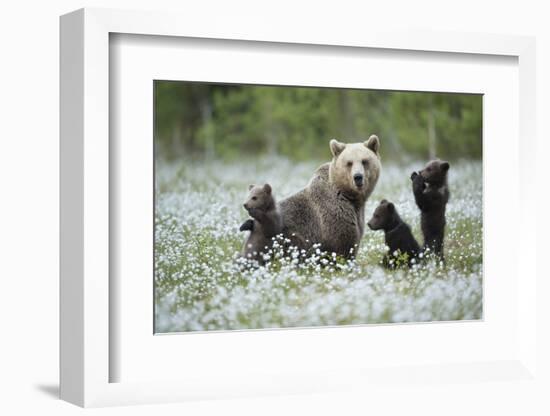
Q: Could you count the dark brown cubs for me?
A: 2